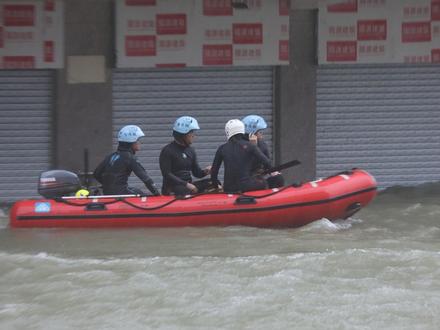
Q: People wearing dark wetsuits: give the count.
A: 4